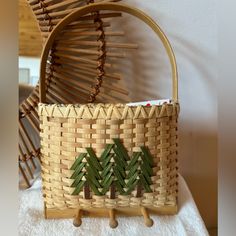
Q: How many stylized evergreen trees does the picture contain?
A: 3